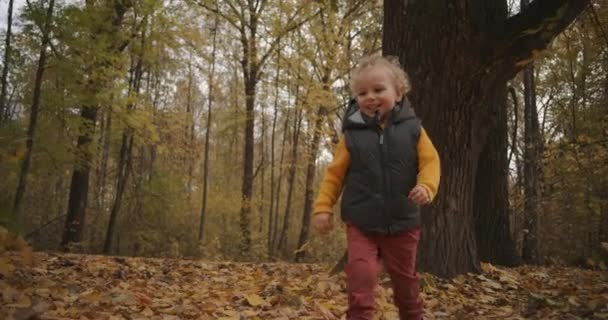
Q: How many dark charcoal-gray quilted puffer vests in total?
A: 1